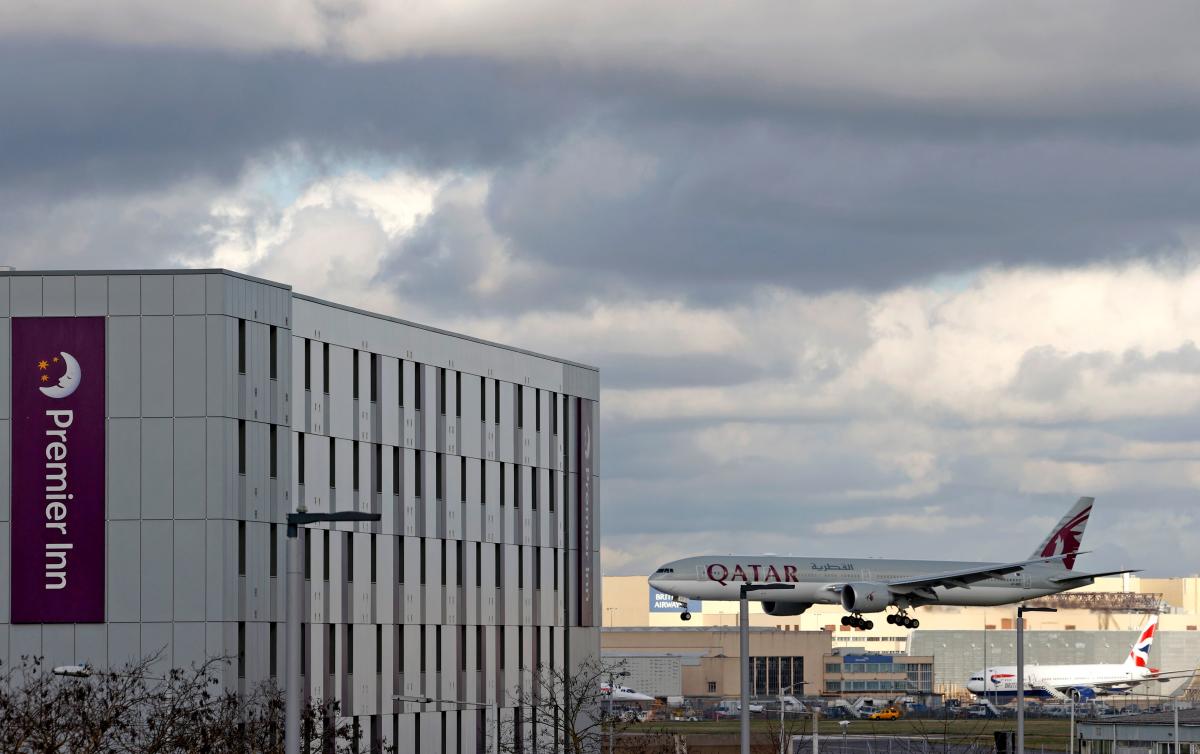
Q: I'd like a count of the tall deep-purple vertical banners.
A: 2